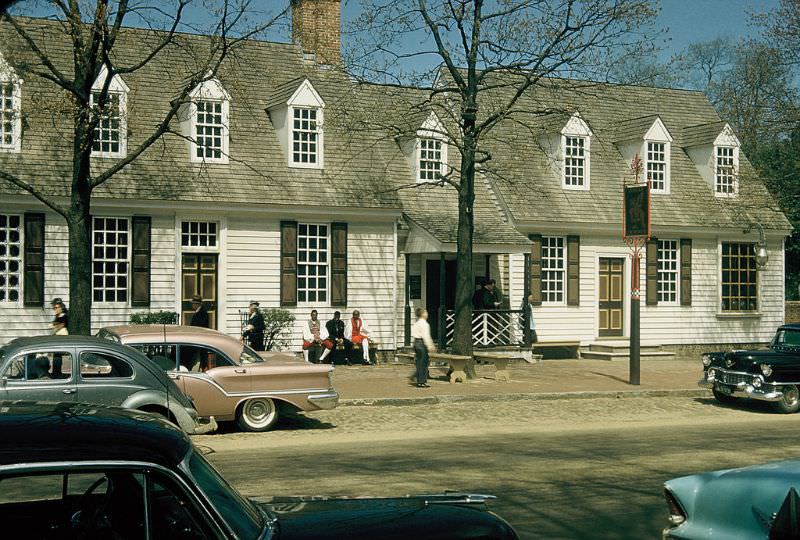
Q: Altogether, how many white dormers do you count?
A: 8